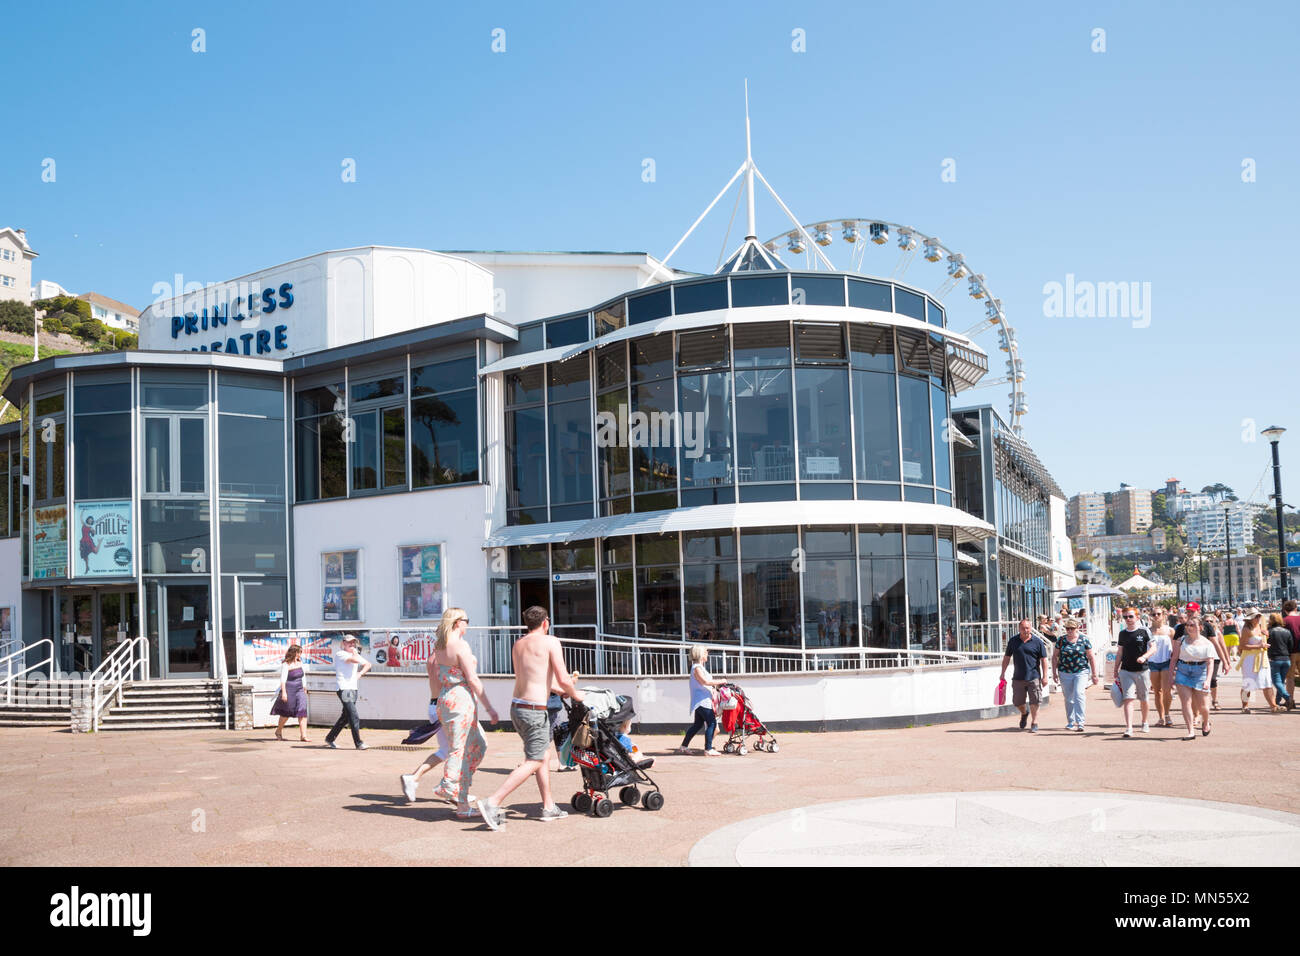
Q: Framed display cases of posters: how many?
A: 2